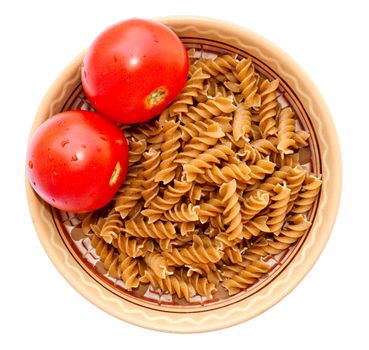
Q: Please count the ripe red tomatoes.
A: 2